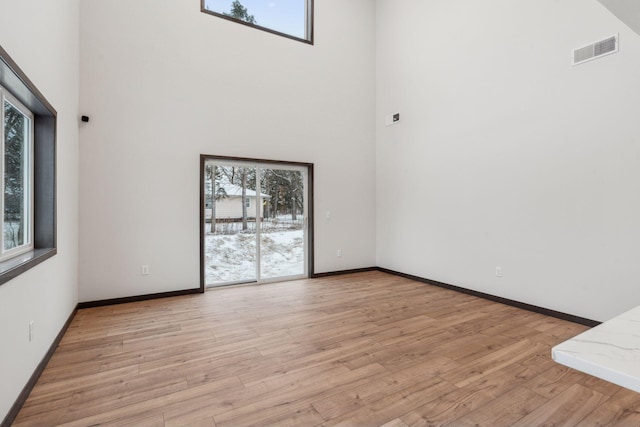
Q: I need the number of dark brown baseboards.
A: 4